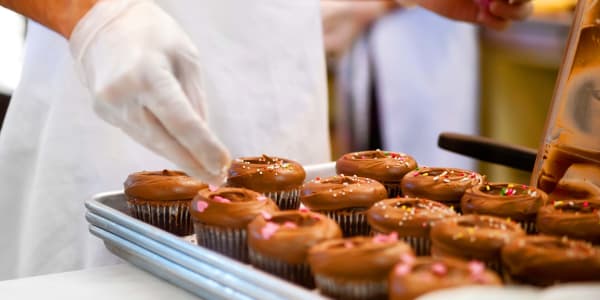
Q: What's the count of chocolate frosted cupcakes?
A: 14